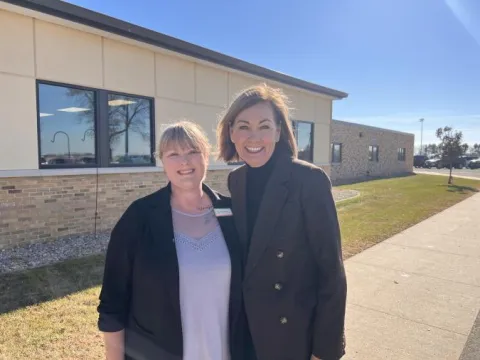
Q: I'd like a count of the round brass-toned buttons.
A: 3